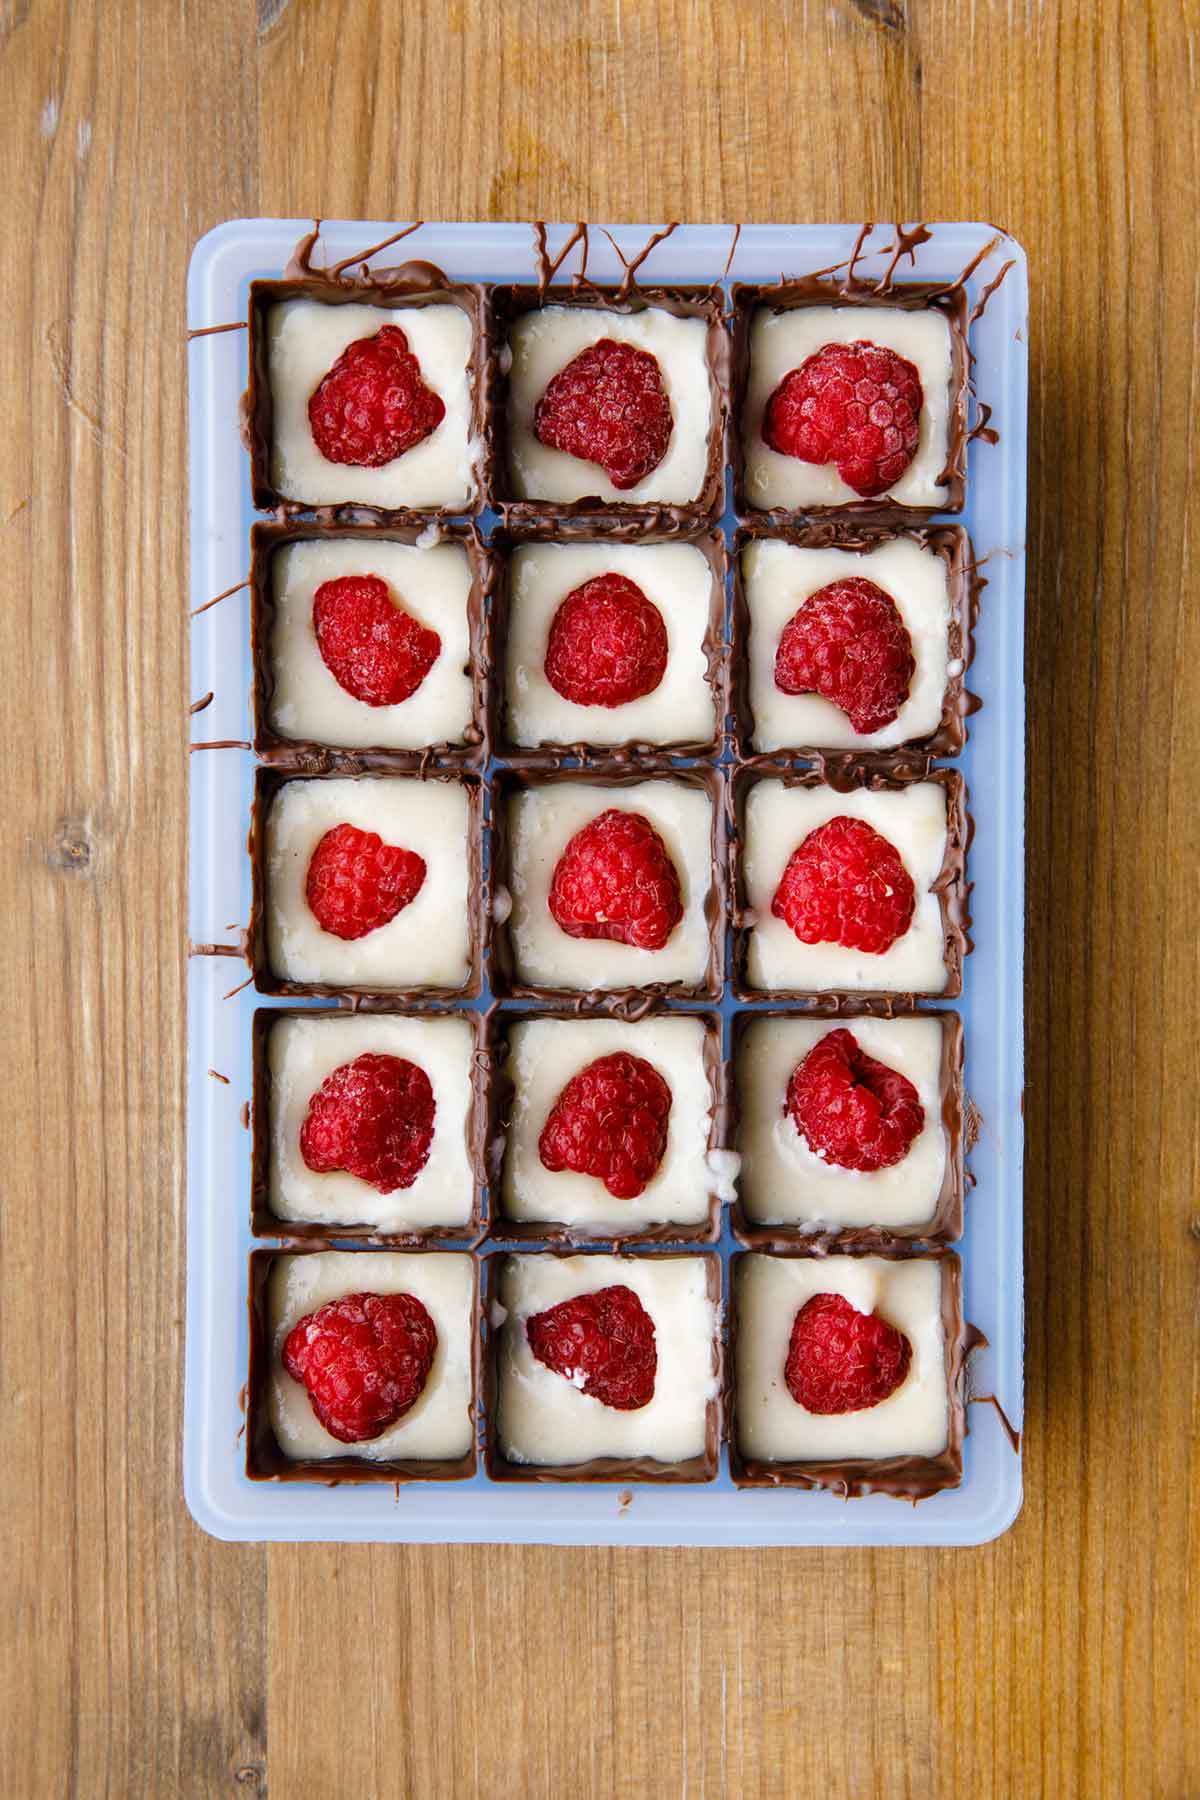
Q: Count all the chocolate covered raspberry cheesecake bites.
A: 15